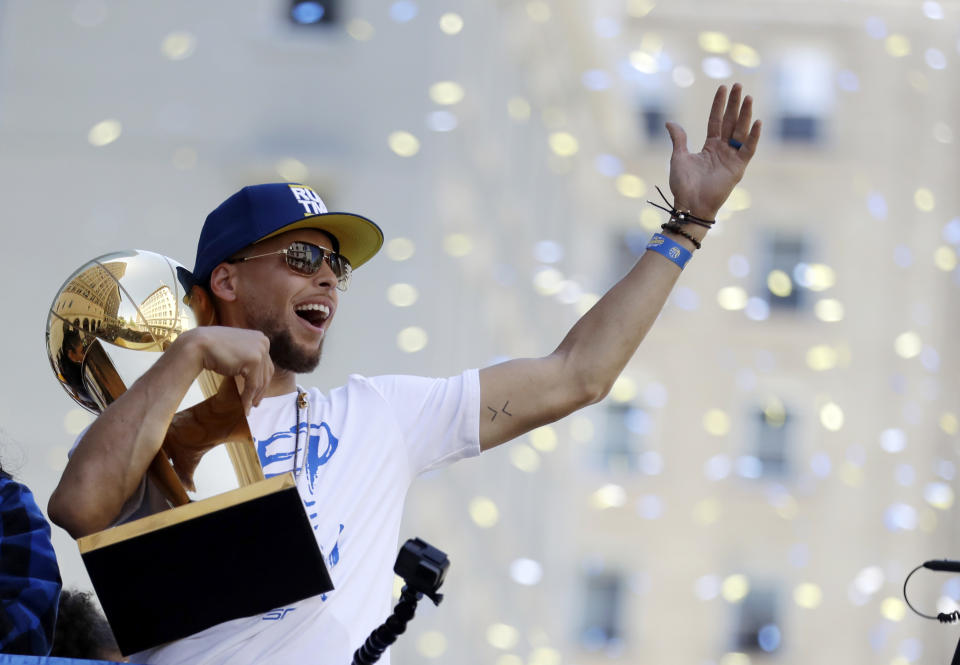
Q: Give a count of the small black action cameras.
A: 1